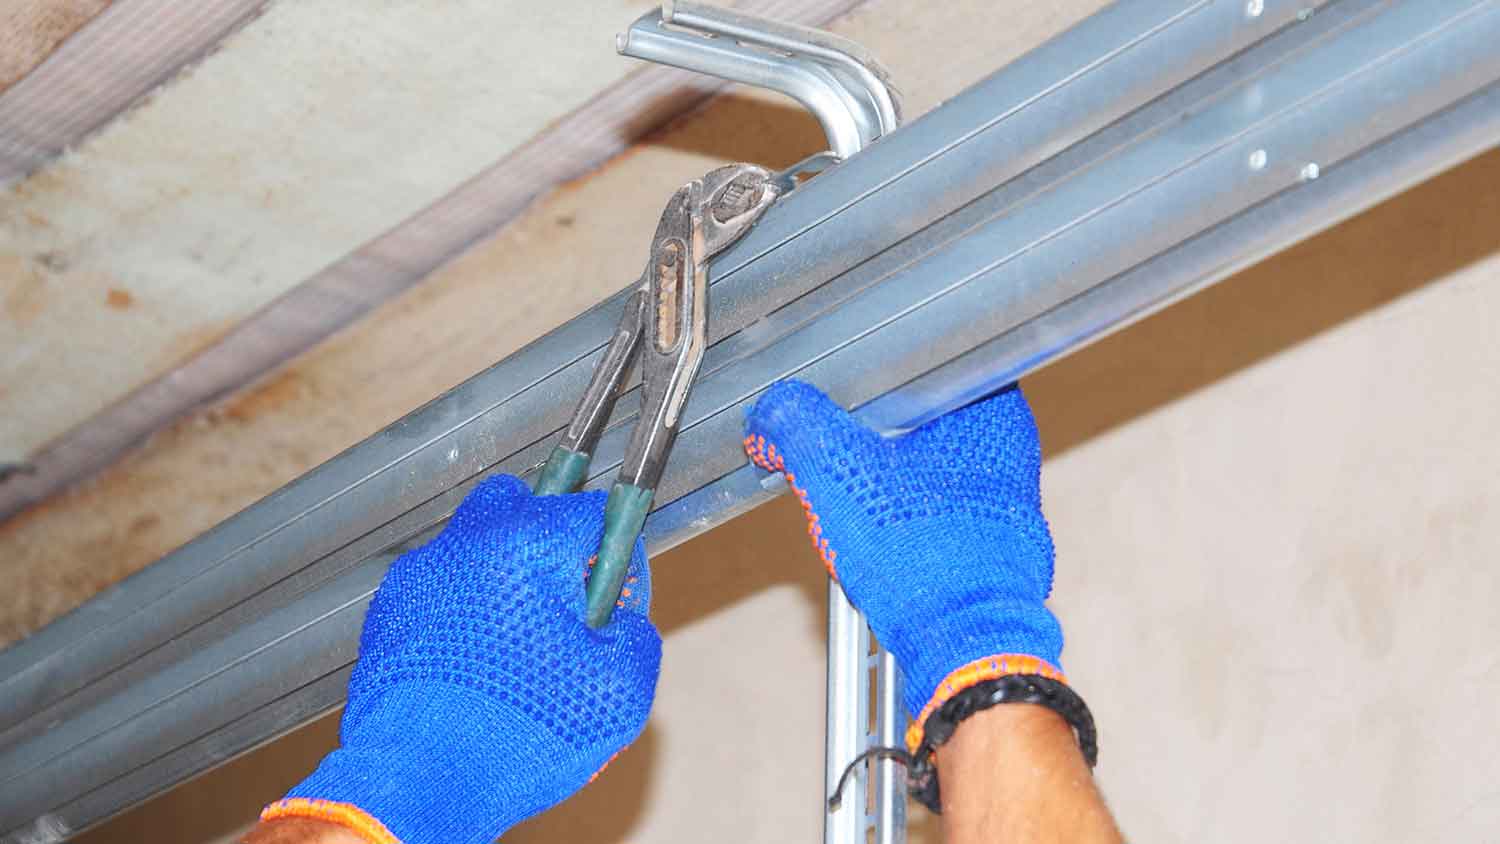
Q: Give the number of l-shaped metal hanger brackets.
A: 1